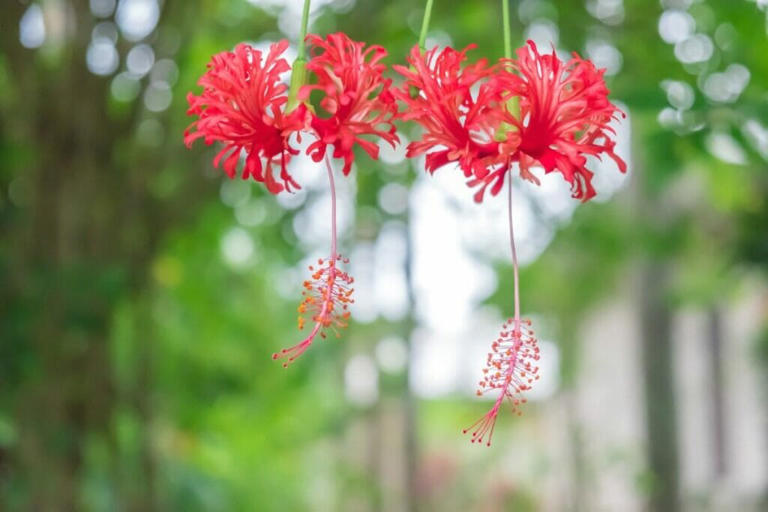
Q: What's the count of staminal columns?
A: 2